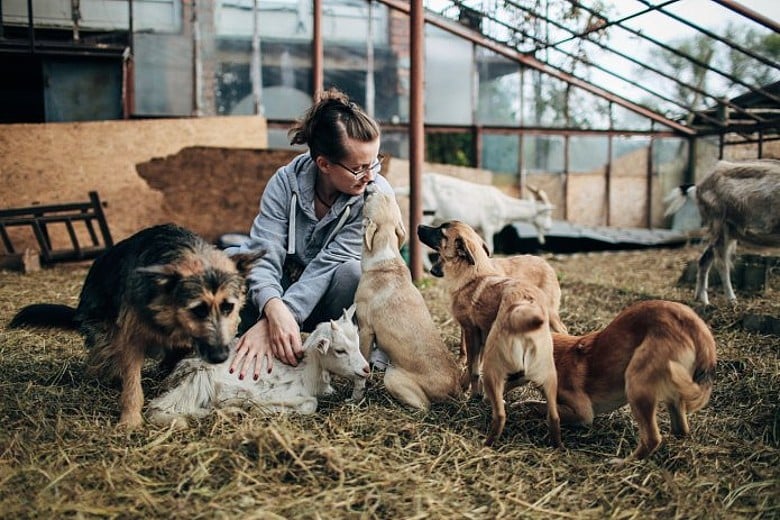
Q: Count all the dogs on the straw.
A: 5